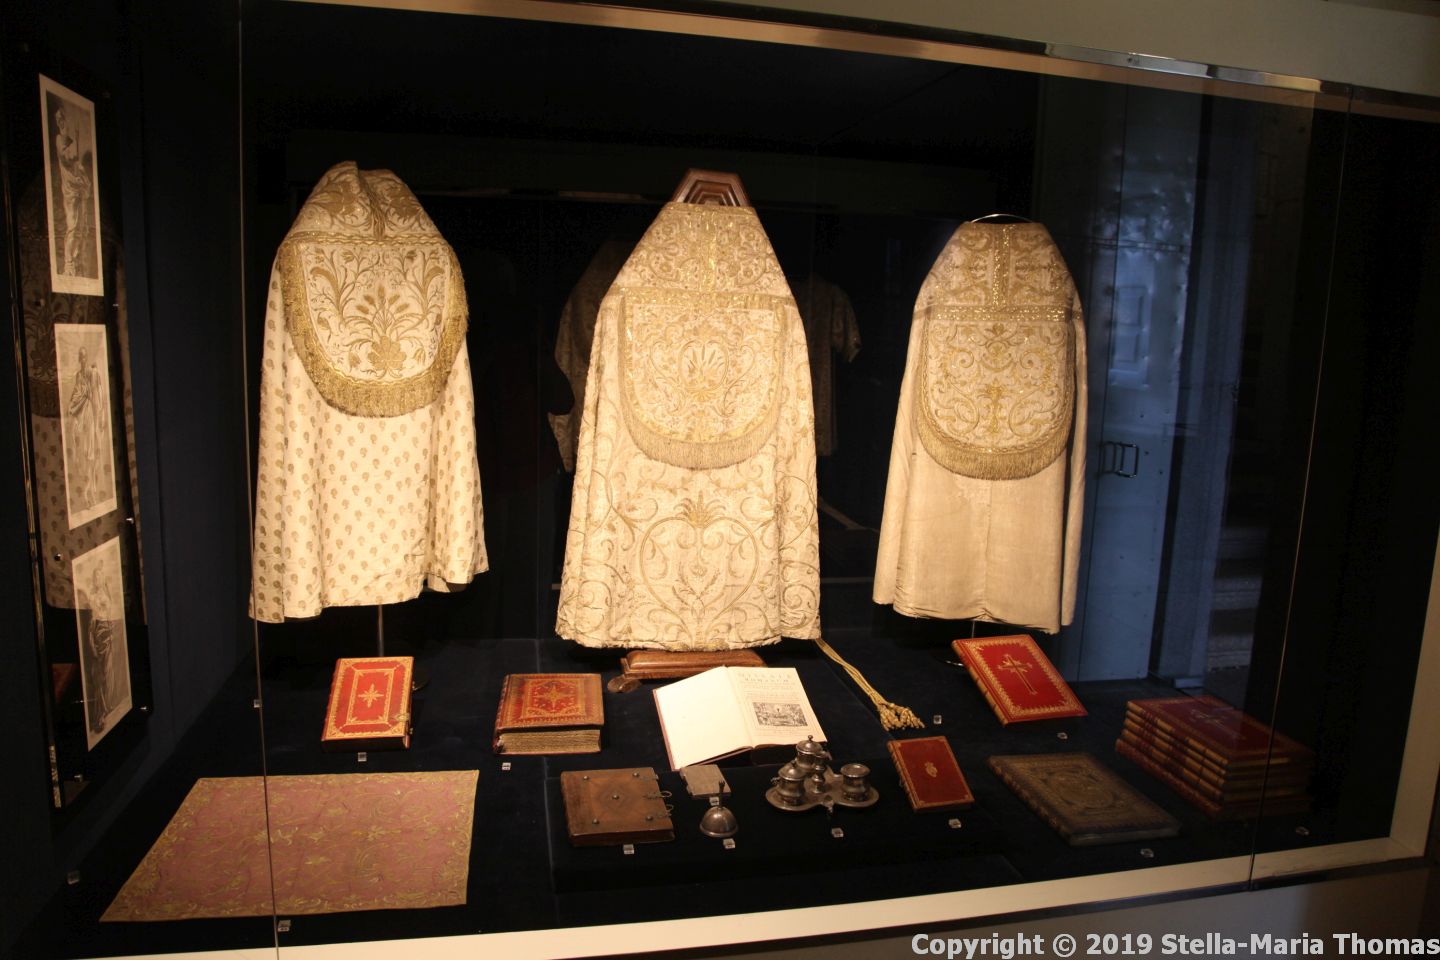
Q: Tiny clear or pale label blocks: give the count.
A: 14